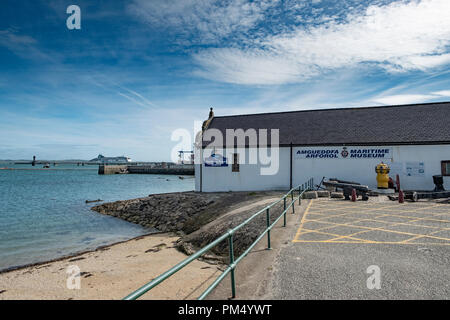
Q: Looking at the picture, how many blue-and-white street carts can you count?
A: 0